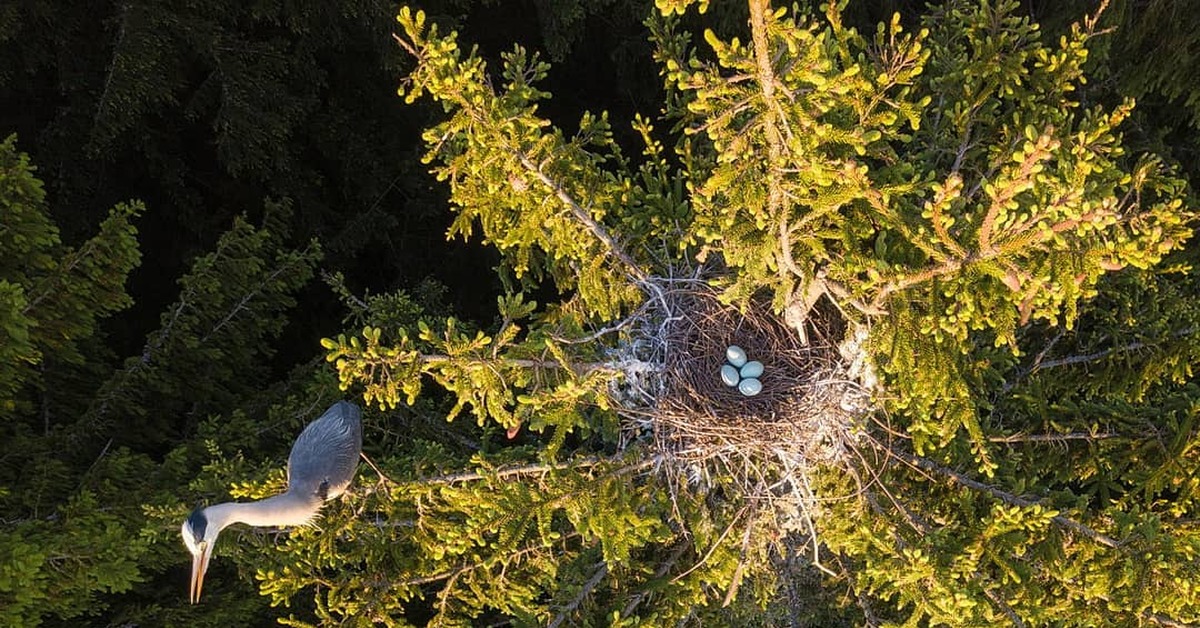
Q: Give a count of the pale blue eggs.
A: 4